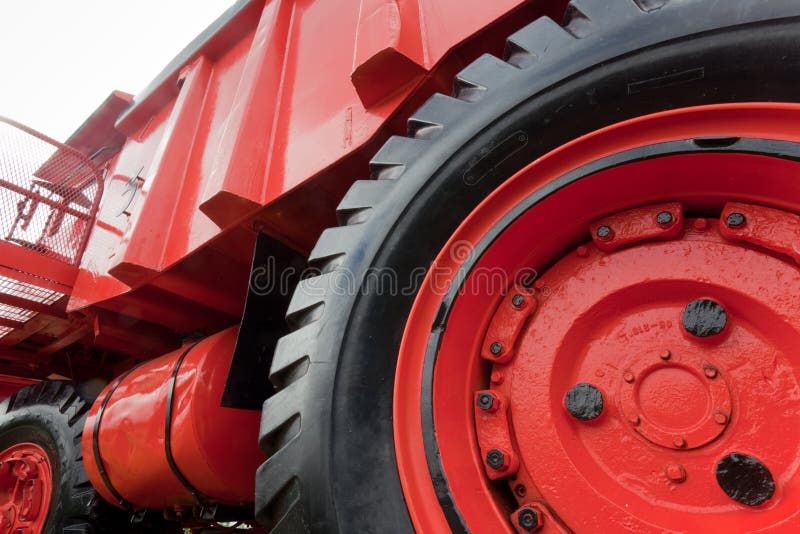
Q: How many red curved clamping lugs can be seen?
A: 5